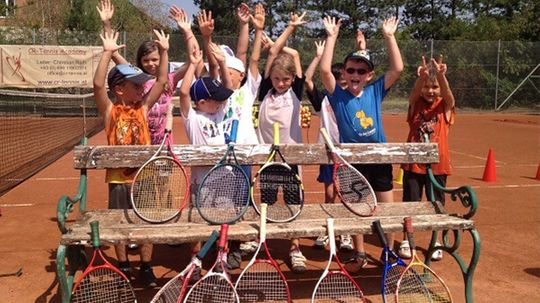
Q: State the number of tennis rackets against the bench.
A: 11